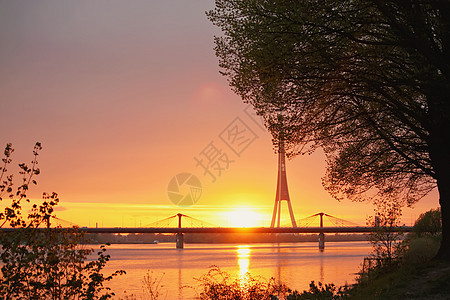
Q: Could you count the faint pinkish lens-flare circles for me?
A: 1